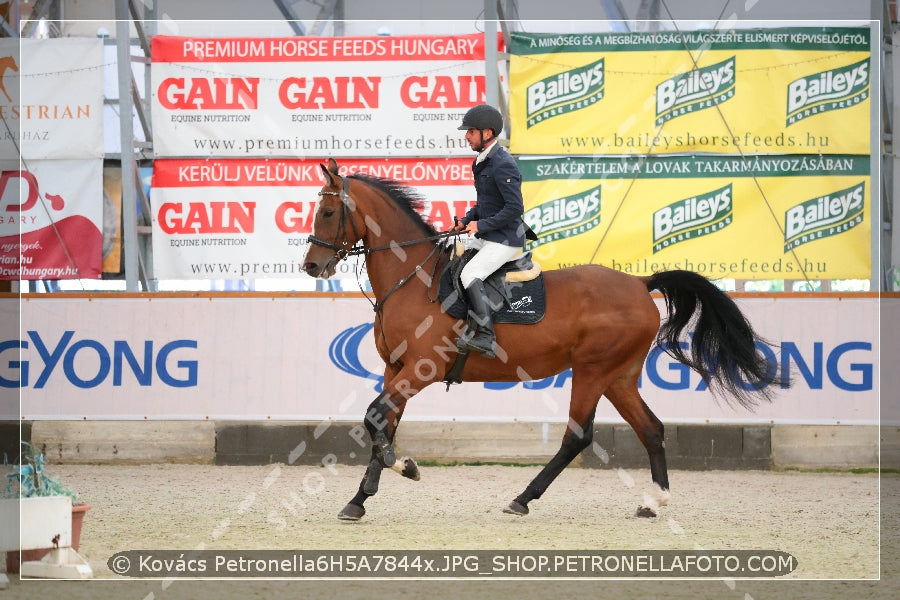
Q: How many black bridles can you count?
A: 1